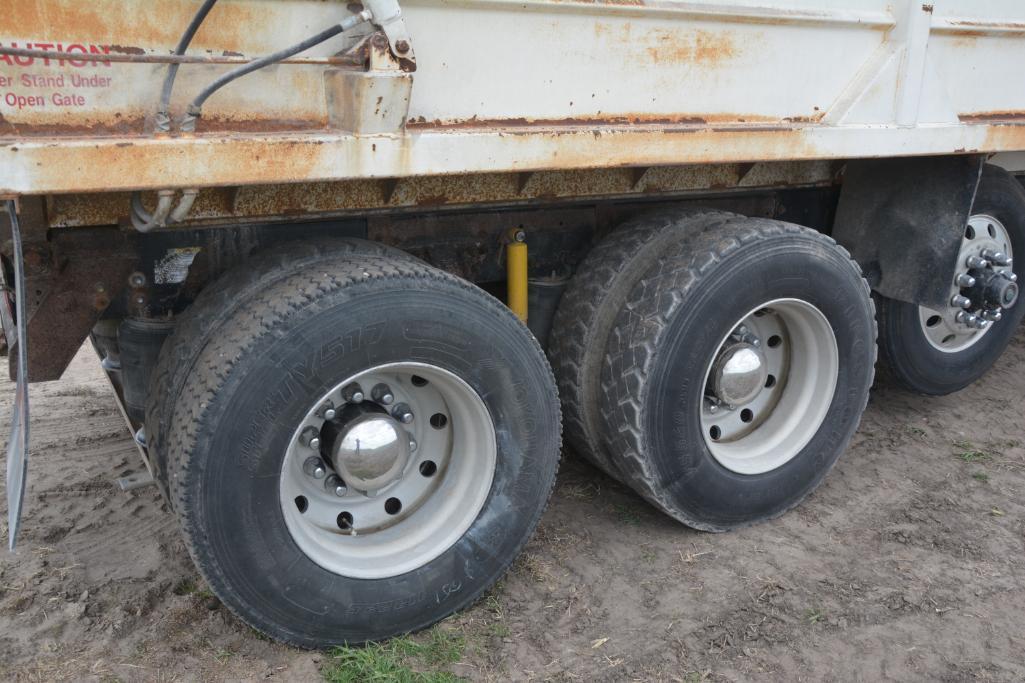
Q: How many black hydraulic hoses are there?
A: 2